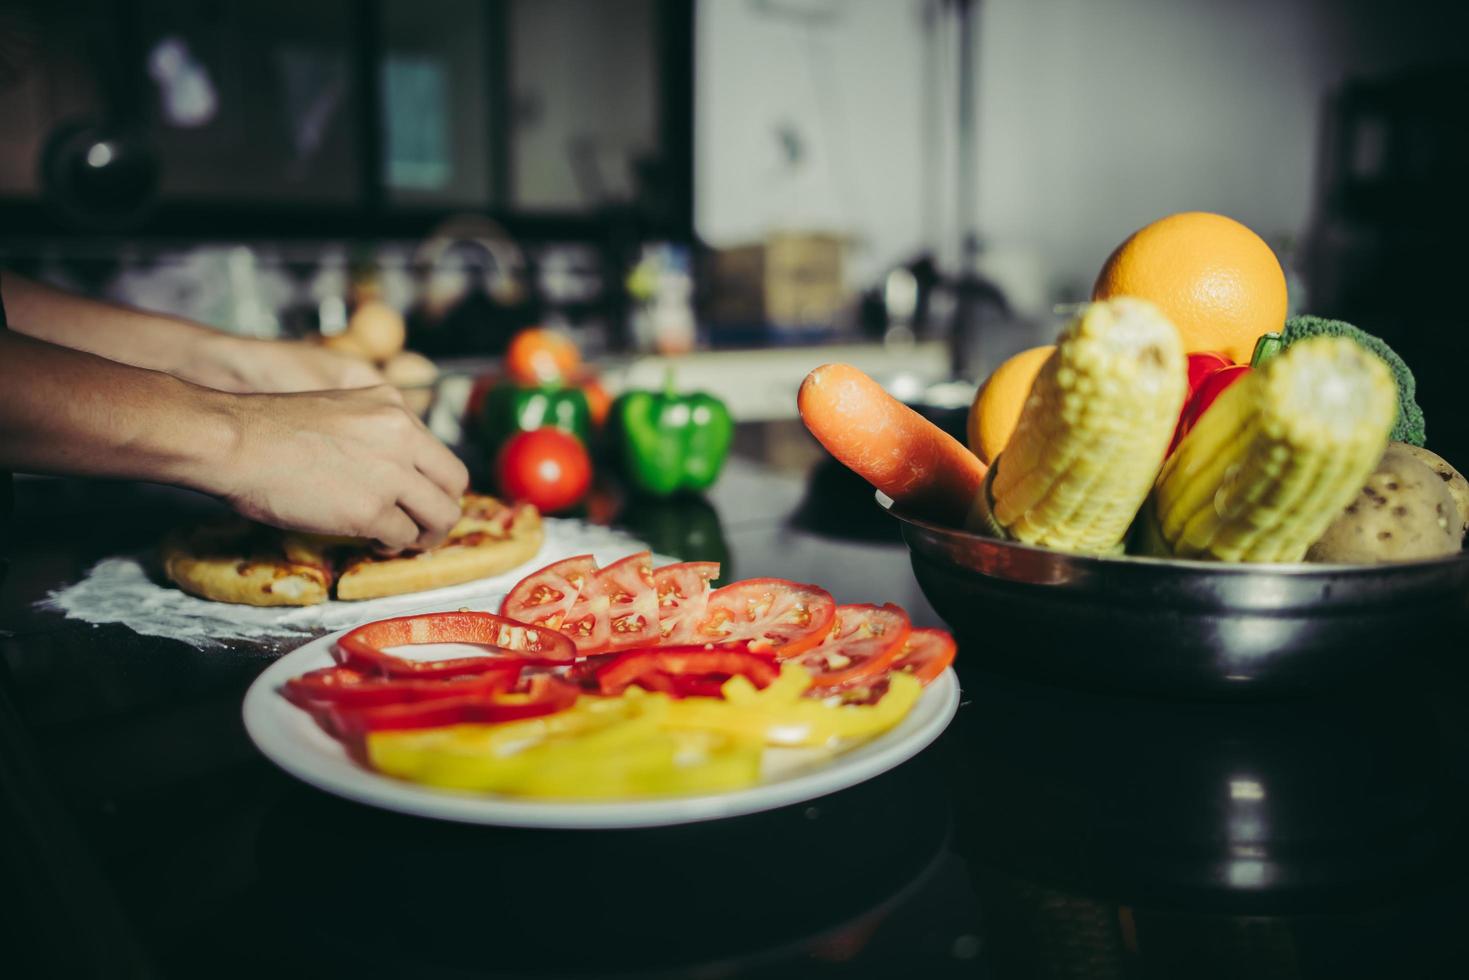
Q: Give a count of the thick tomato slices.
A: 6